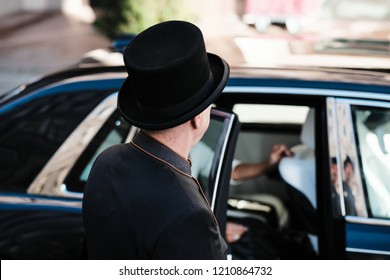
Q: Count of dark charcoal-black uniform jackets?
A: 1